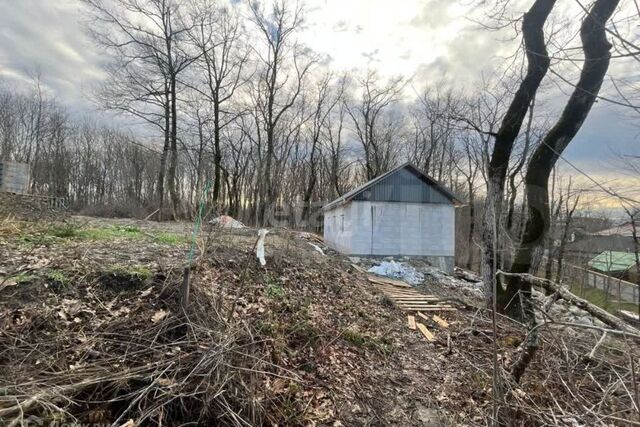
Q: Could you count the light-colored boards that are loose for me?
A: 4